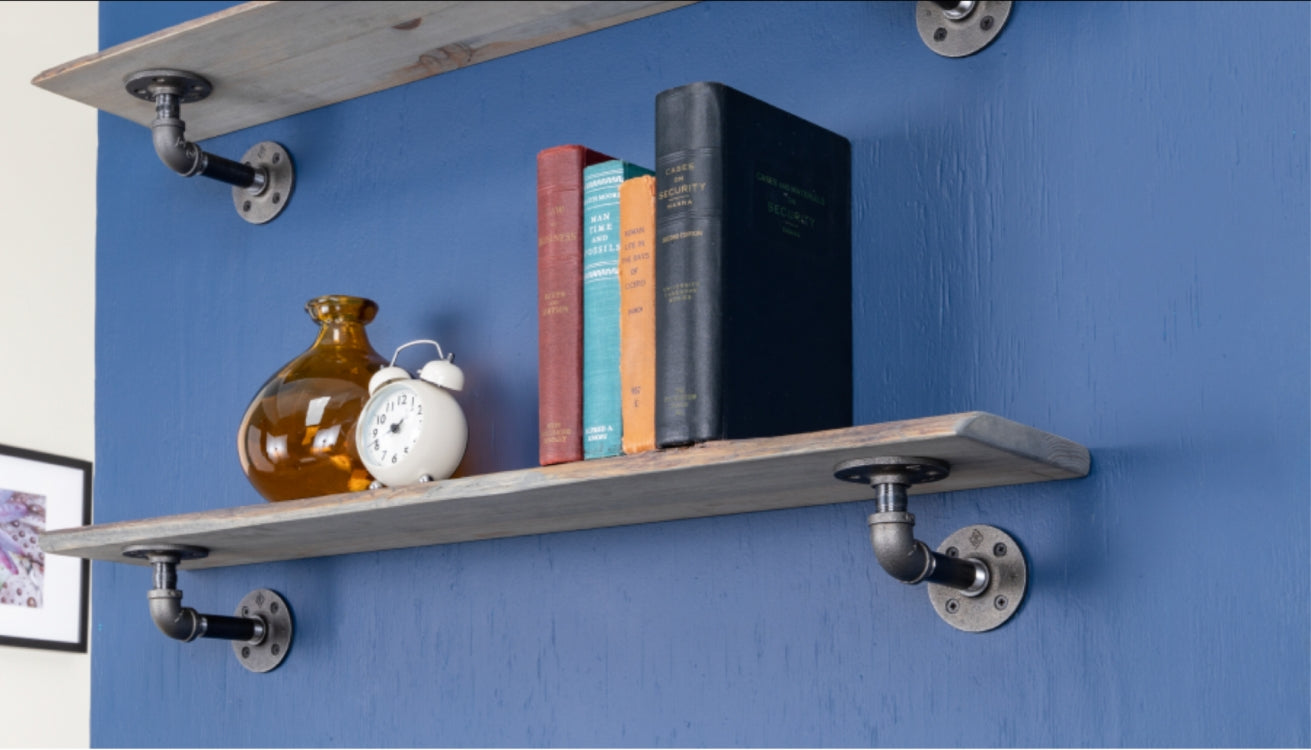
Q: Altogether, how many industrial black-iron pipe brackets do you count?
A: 4